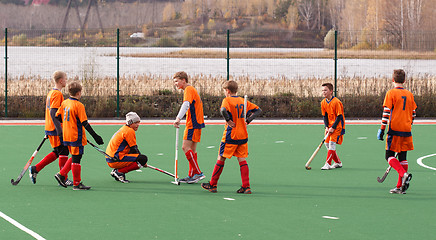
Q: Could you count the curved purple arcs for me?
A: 0